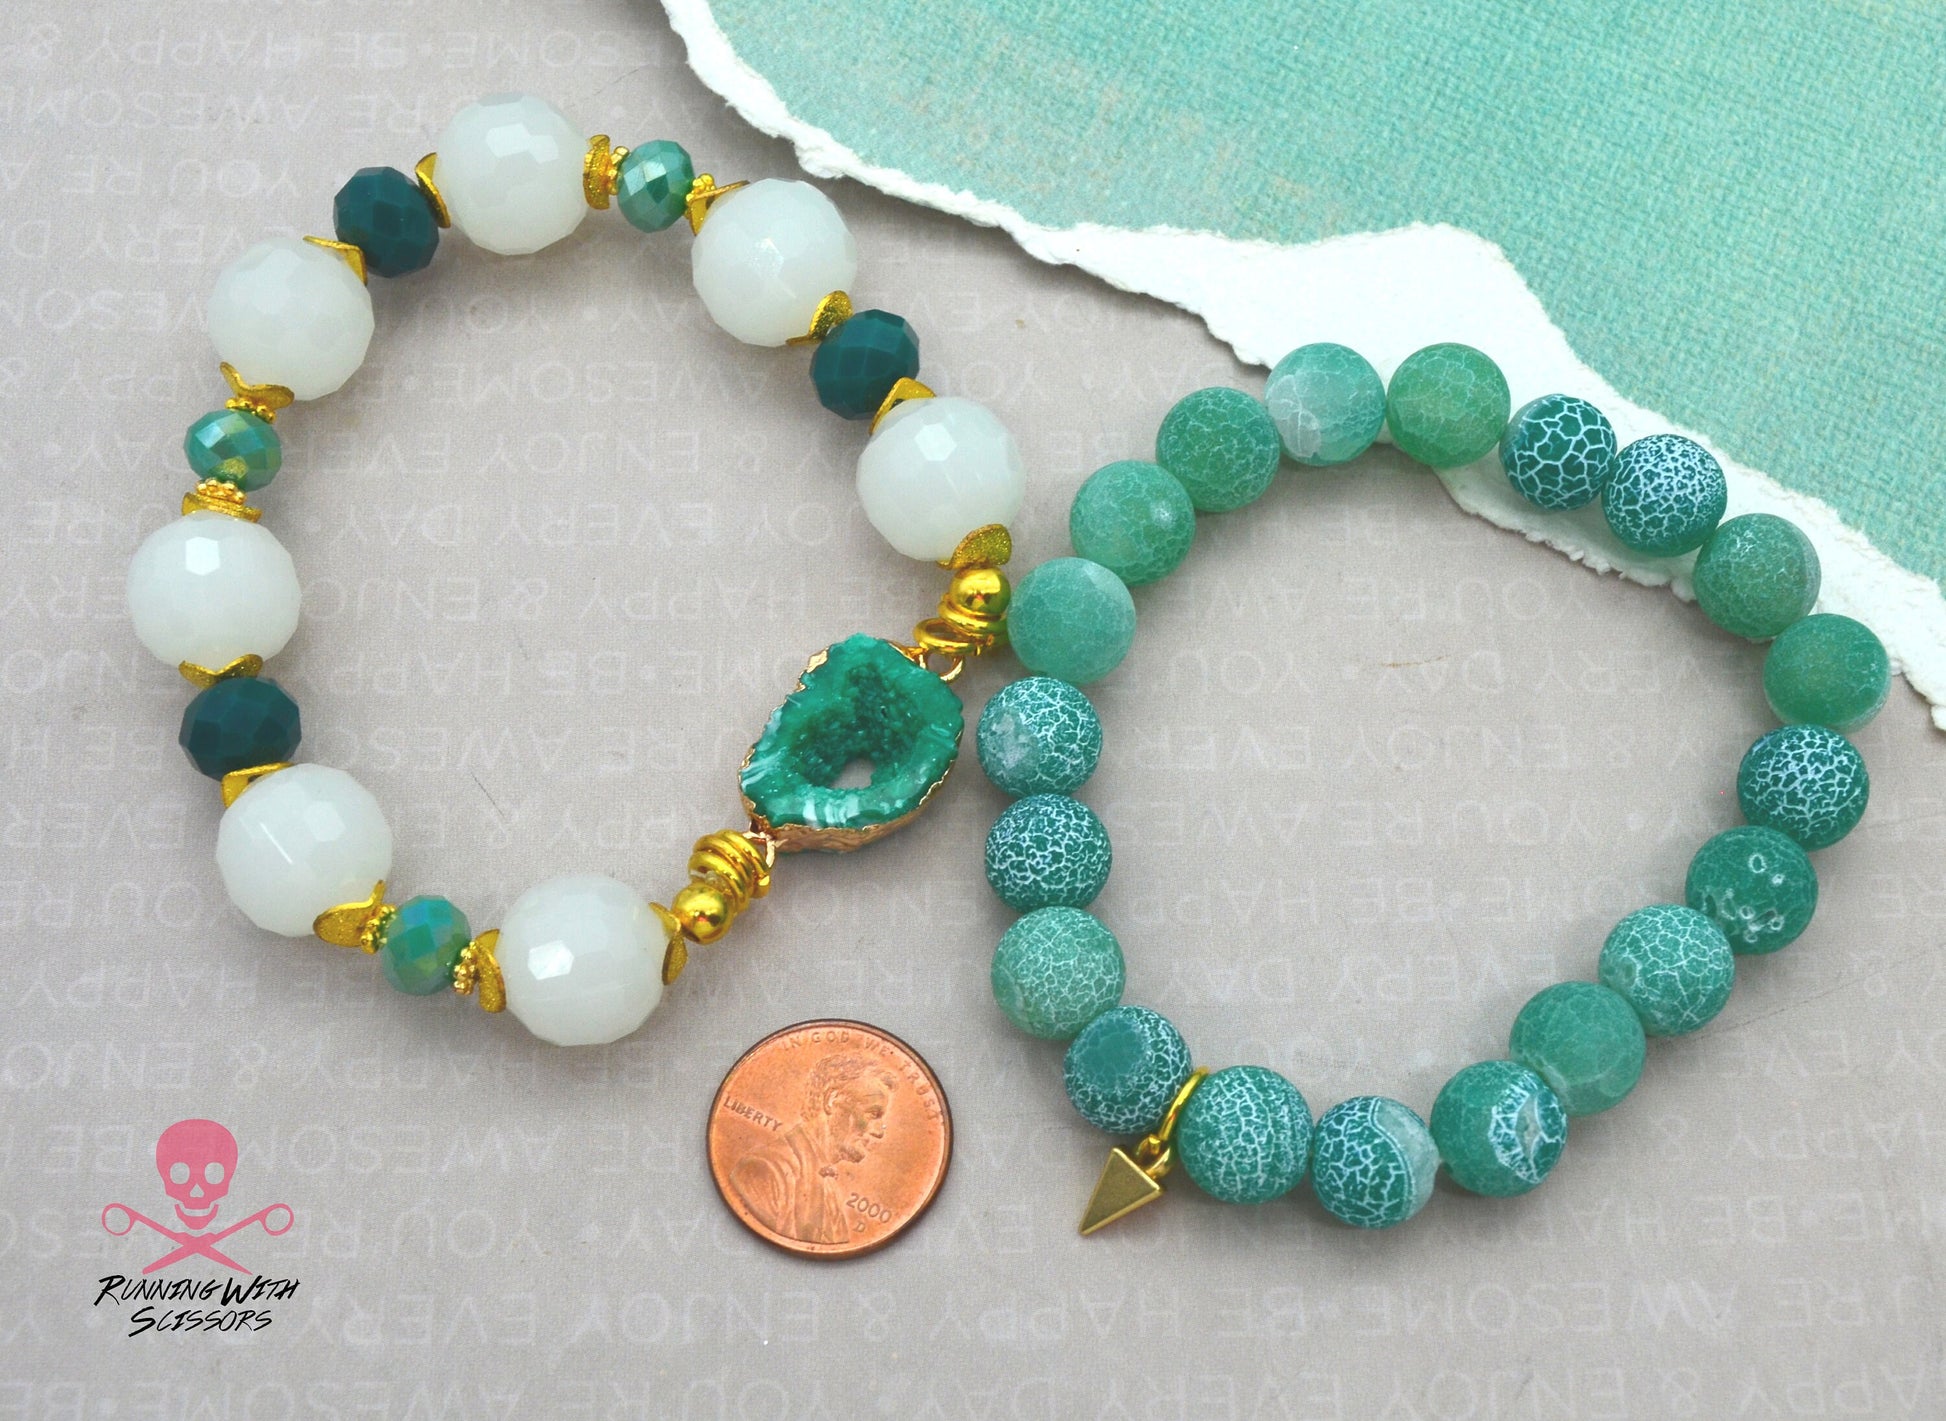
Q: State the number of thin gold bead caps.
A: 14